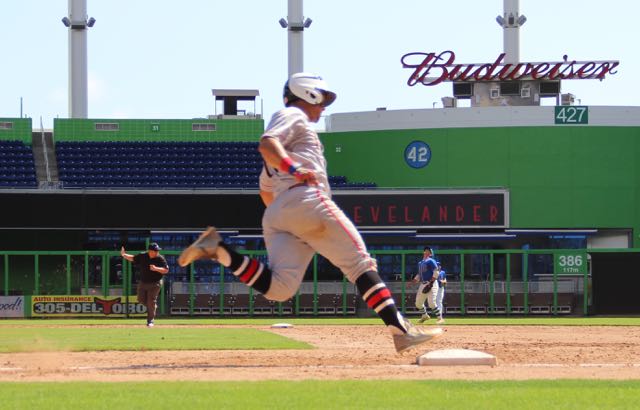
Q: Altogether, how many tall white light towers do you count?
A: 3